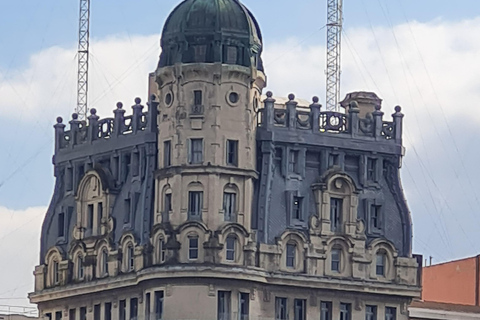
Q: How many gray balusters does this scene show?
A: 12